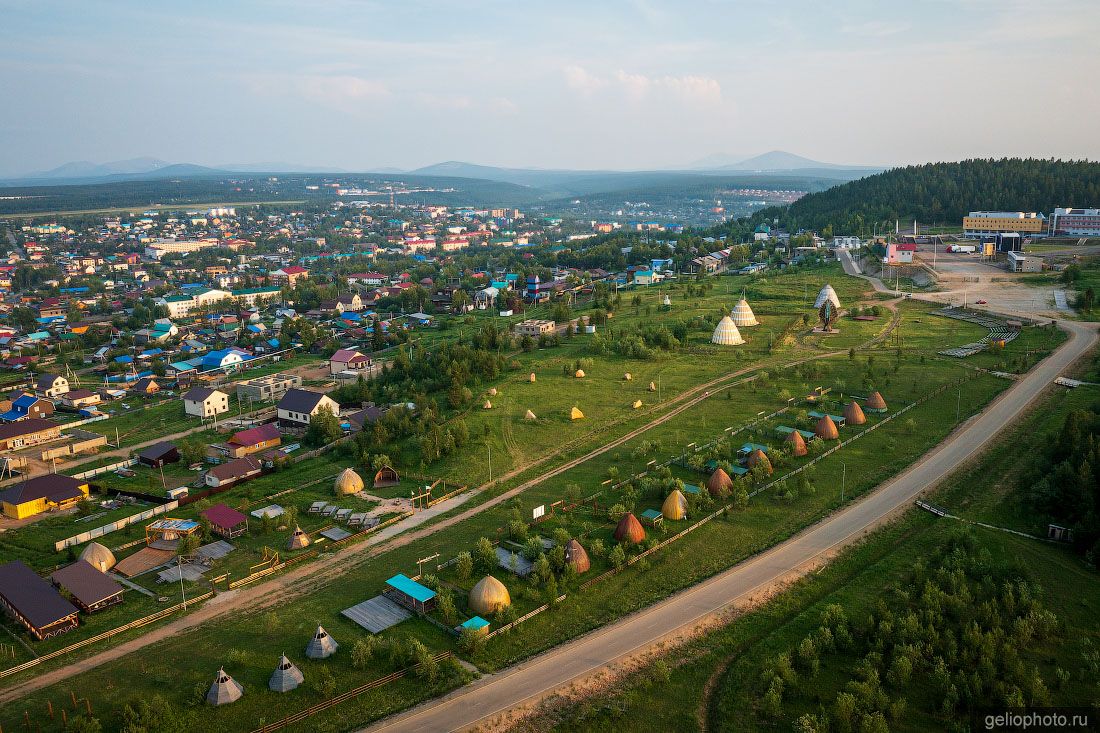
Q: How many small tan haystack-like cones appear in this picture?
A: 9